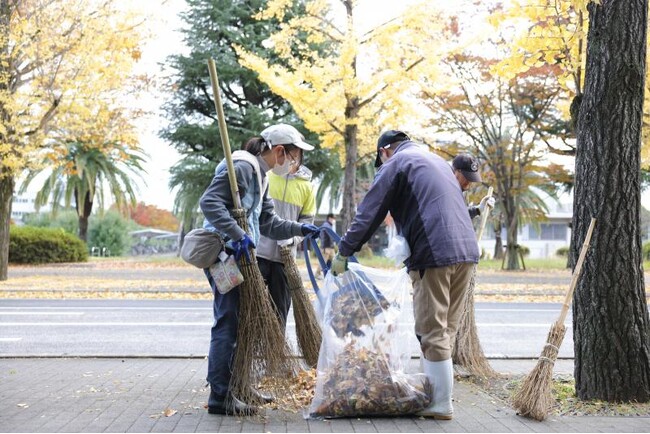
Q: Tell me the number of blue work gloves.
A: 2